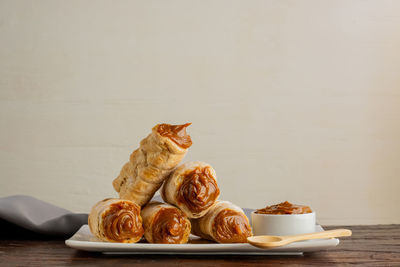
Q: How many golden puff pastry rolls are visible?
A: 5